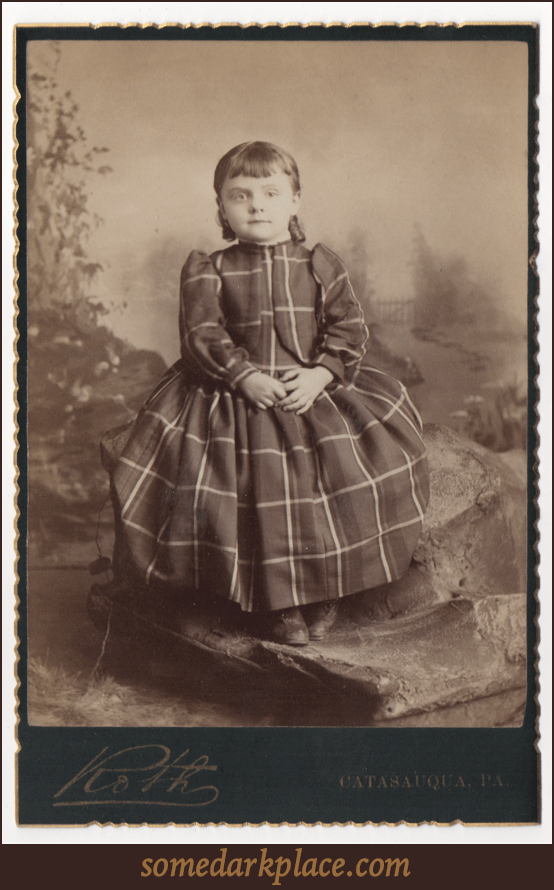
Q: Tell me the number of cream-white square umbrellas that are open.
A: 0